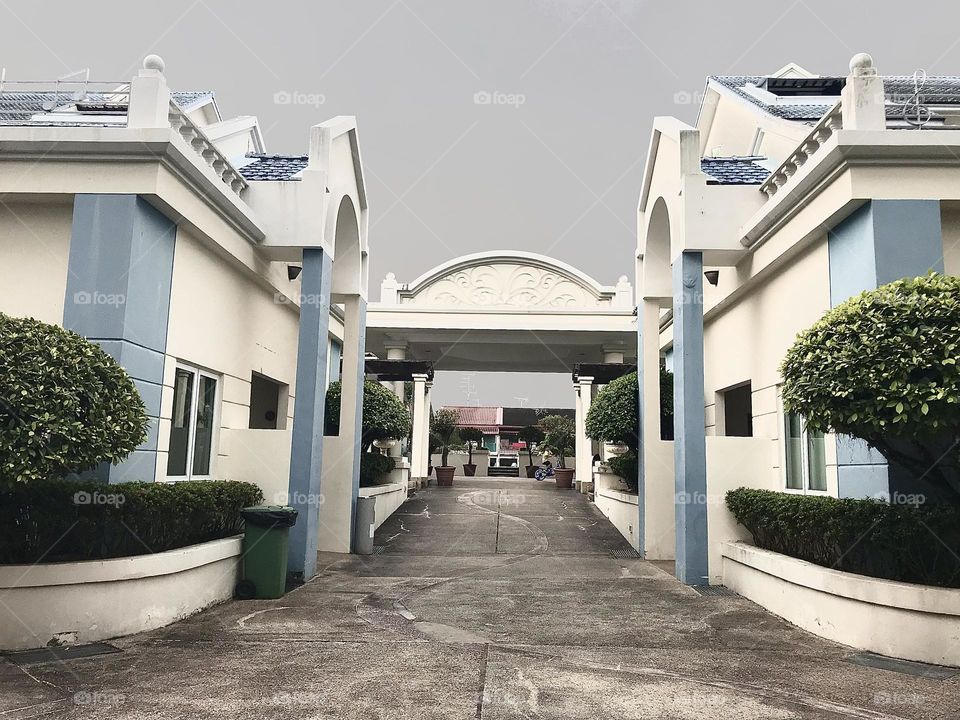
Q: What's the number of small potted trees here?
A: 4